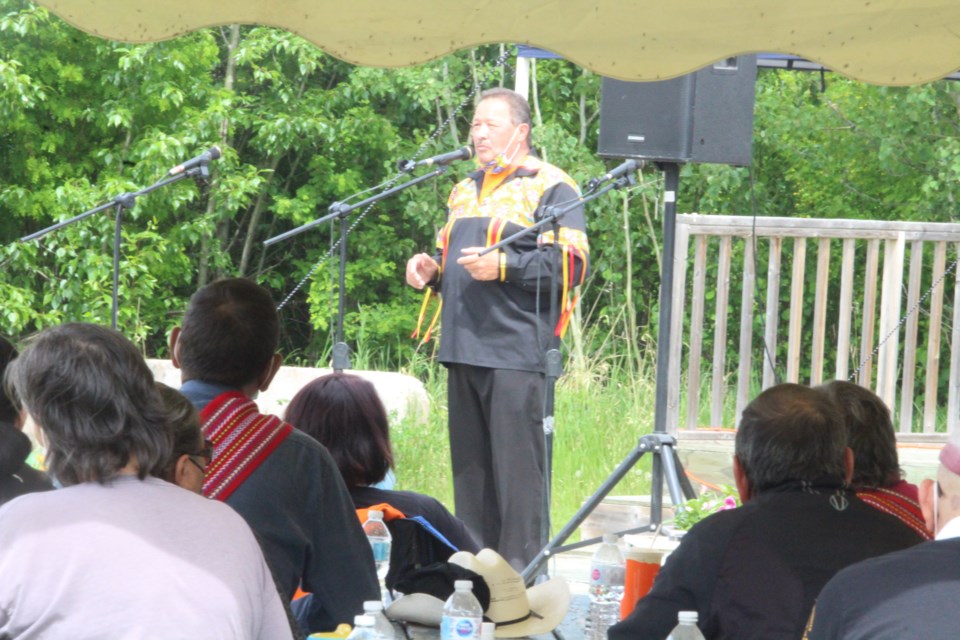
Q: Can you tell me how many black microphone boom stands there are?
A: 3